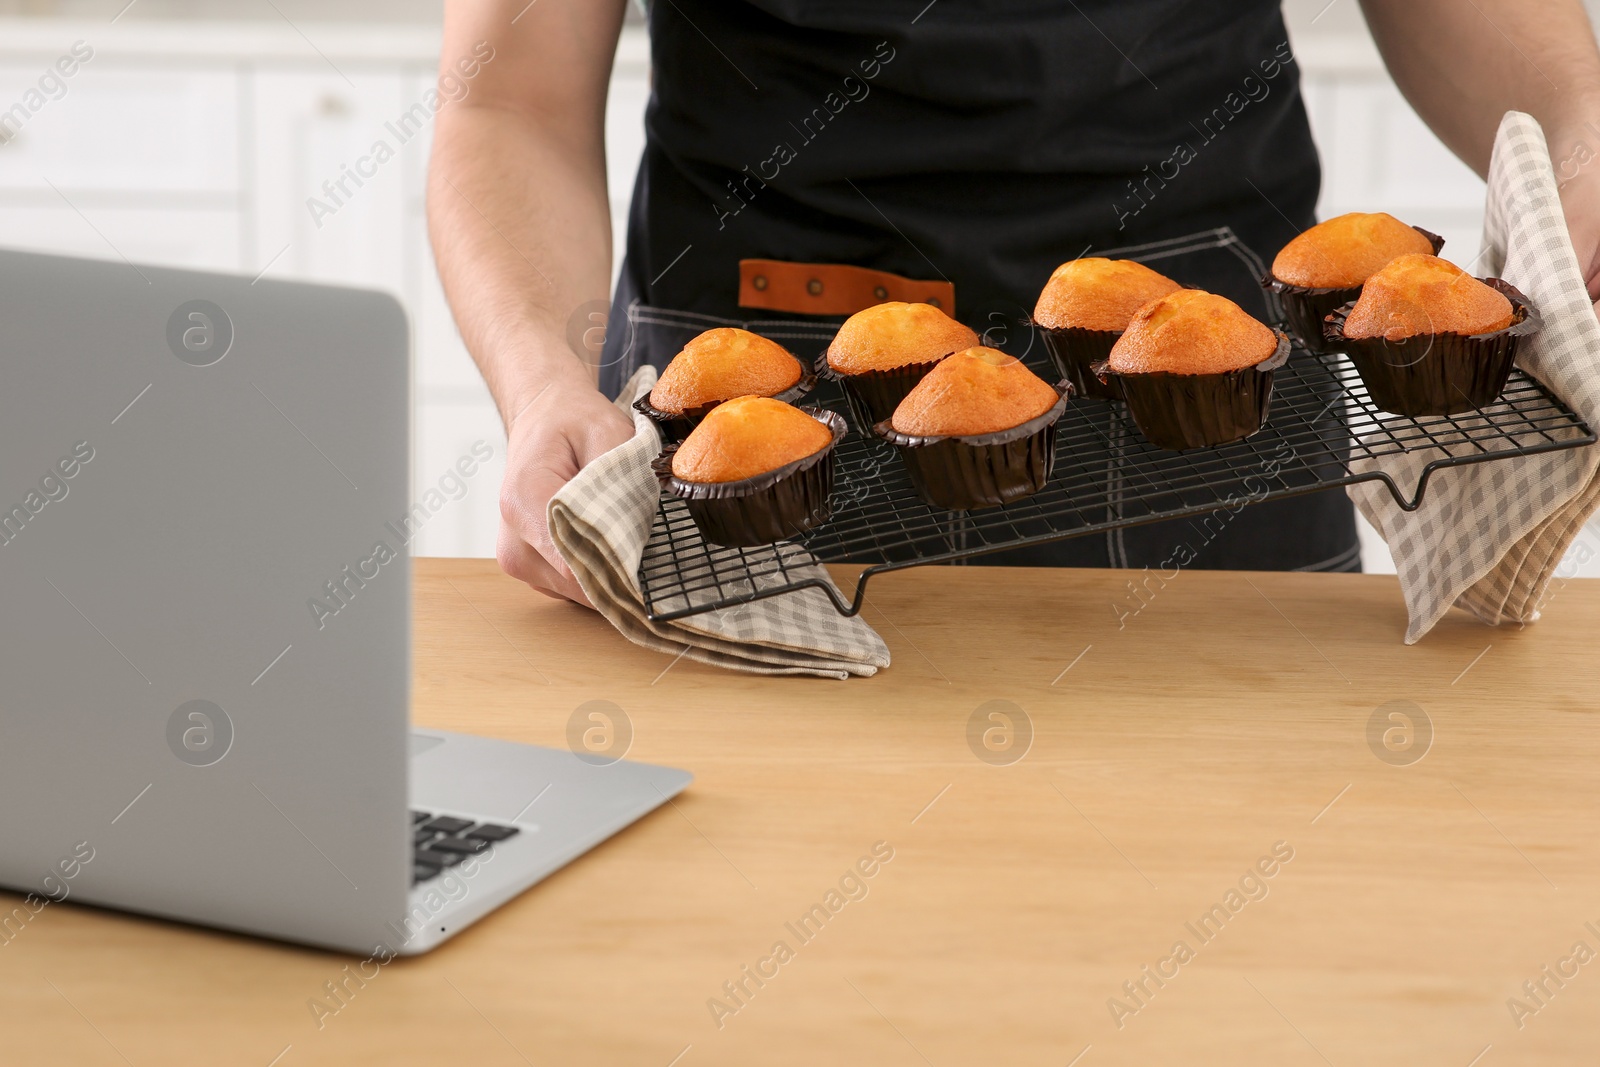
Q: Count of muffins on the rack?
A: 8